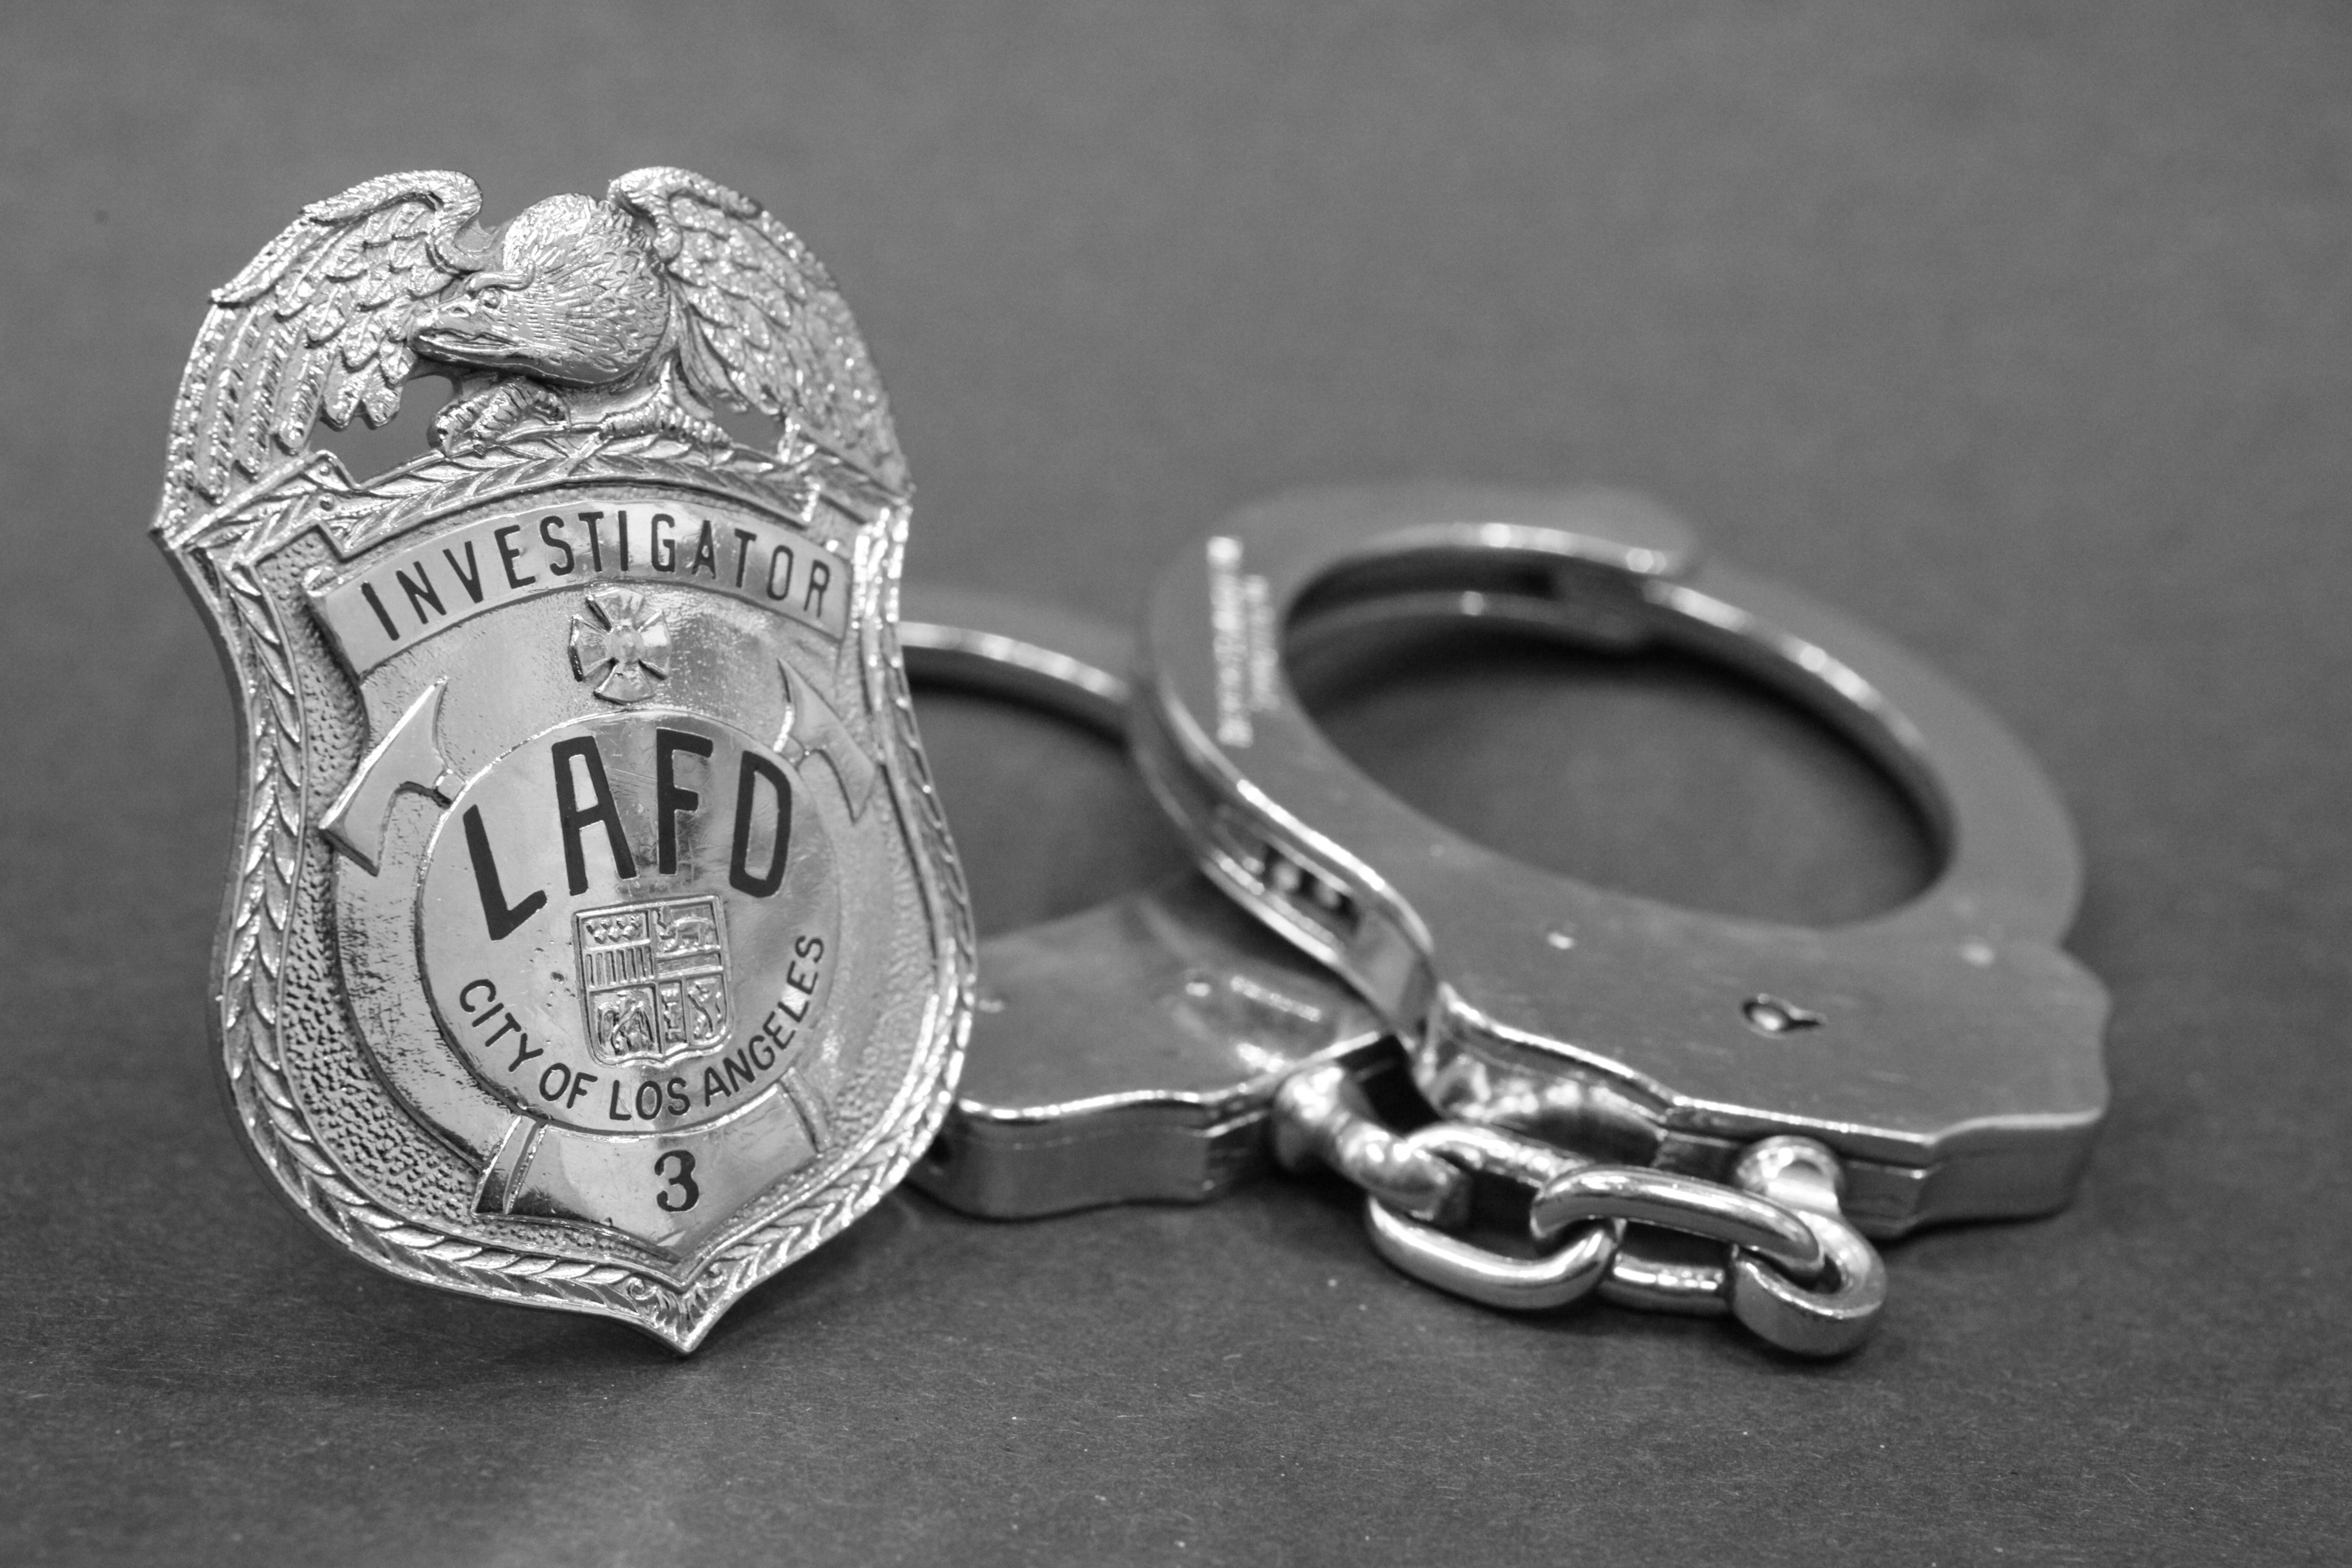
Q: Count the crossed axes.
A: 2